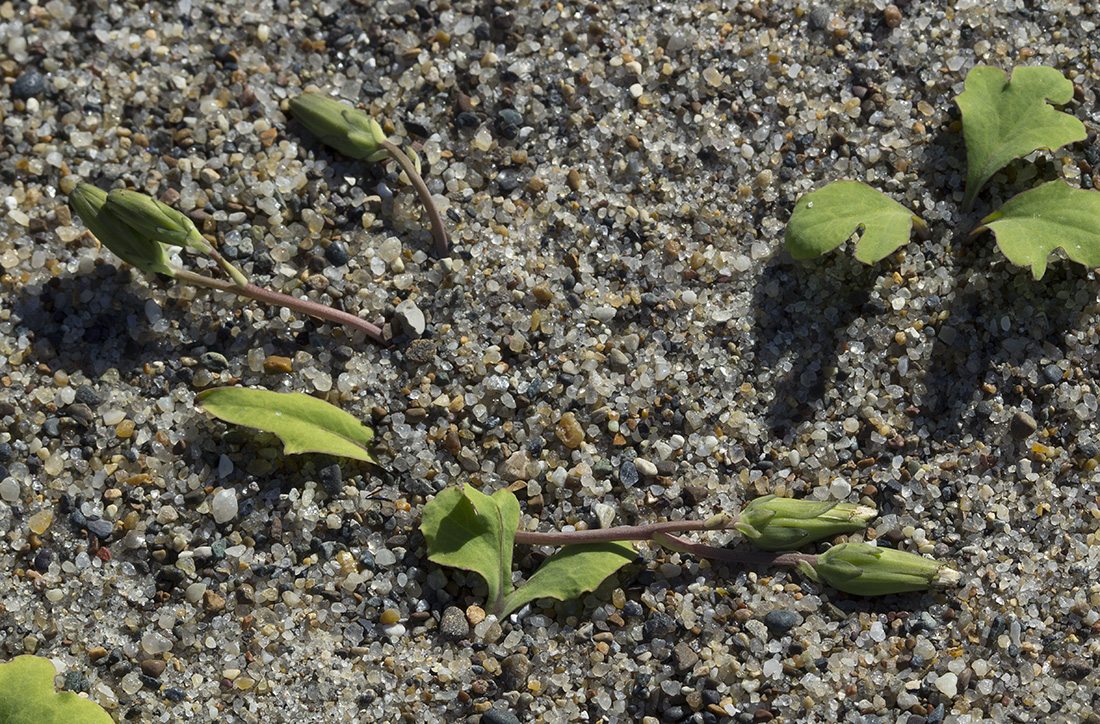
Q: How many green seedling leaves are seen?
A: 7